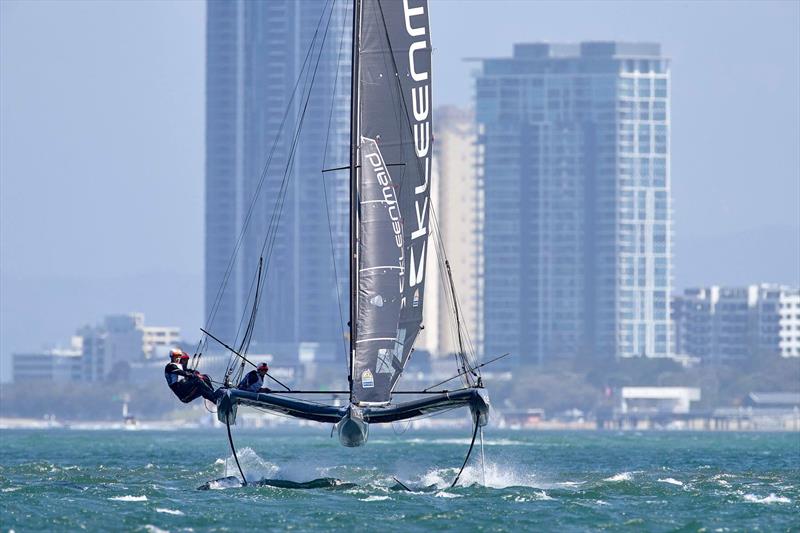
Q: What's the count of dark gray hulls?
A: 3